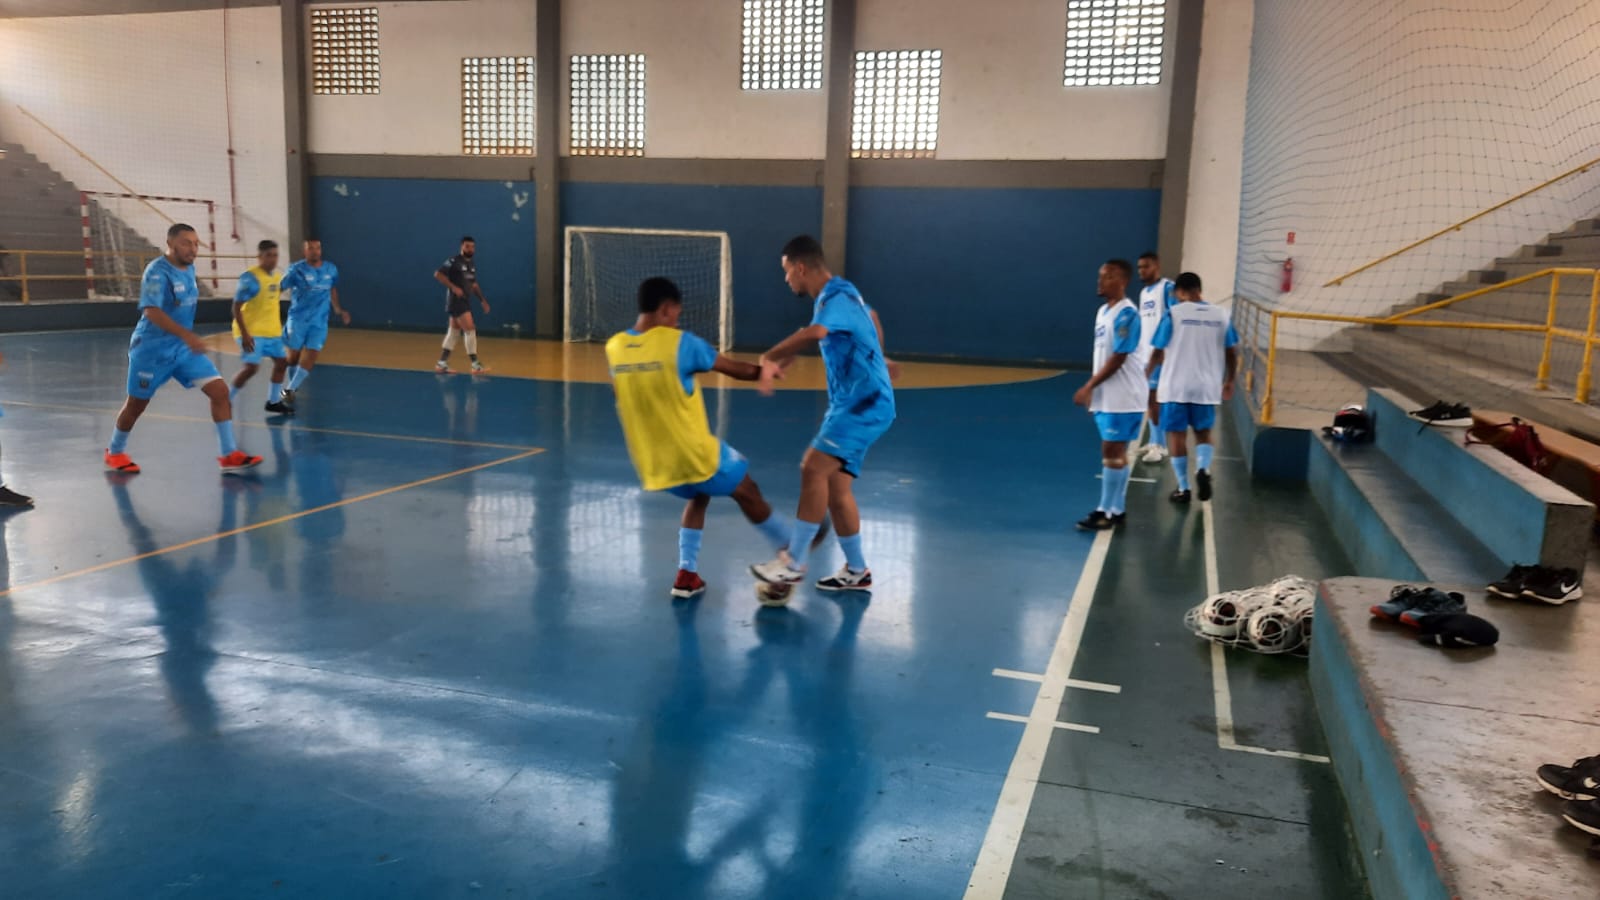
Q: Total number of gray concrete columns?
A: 4